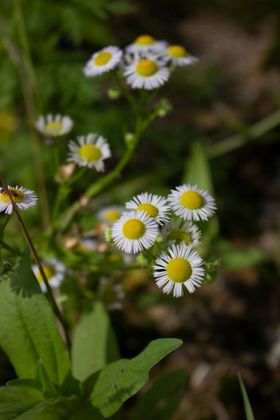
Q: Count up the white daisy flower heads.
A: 14